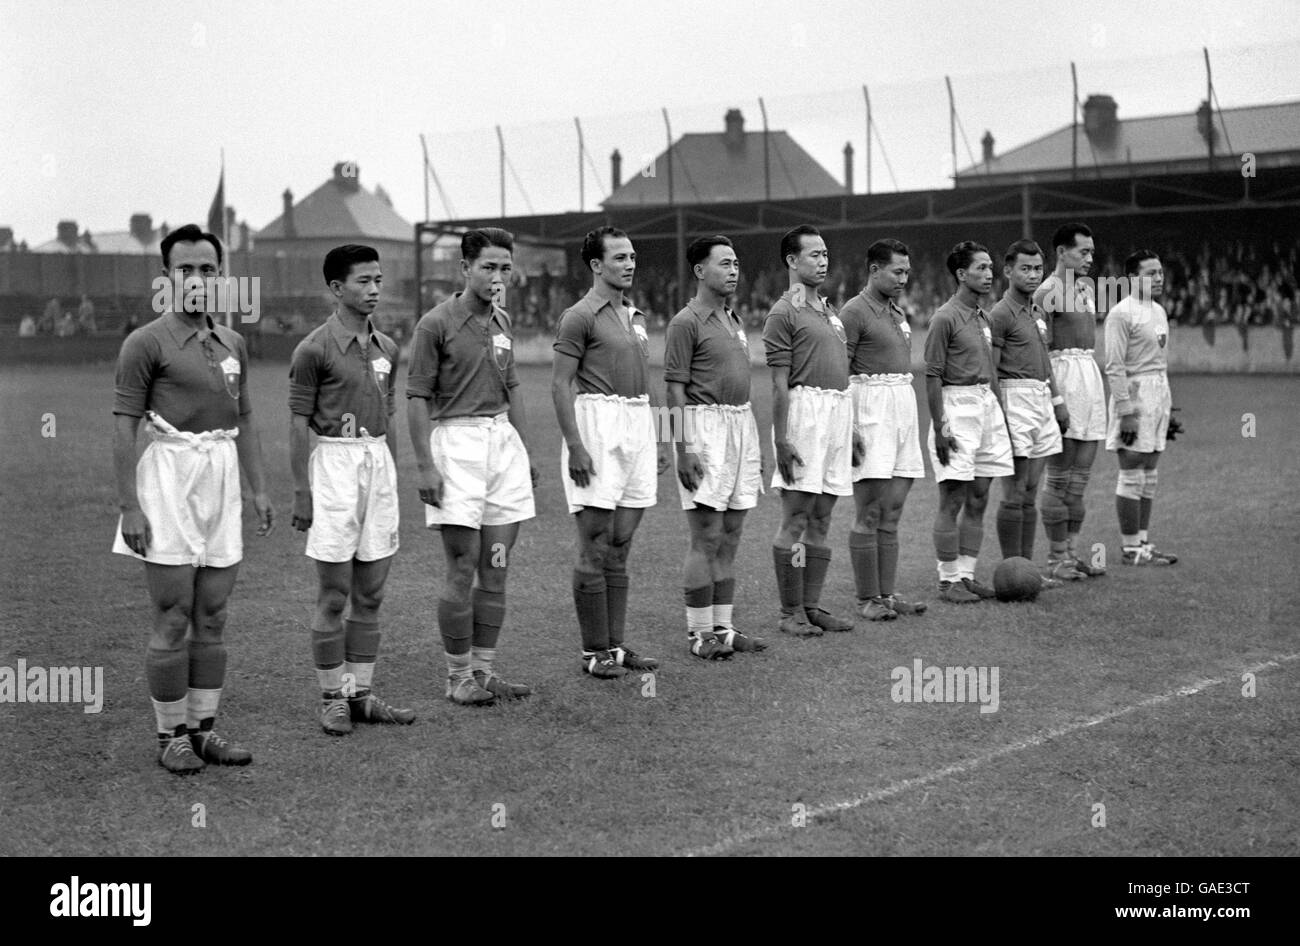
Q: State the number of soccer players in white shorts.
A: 11